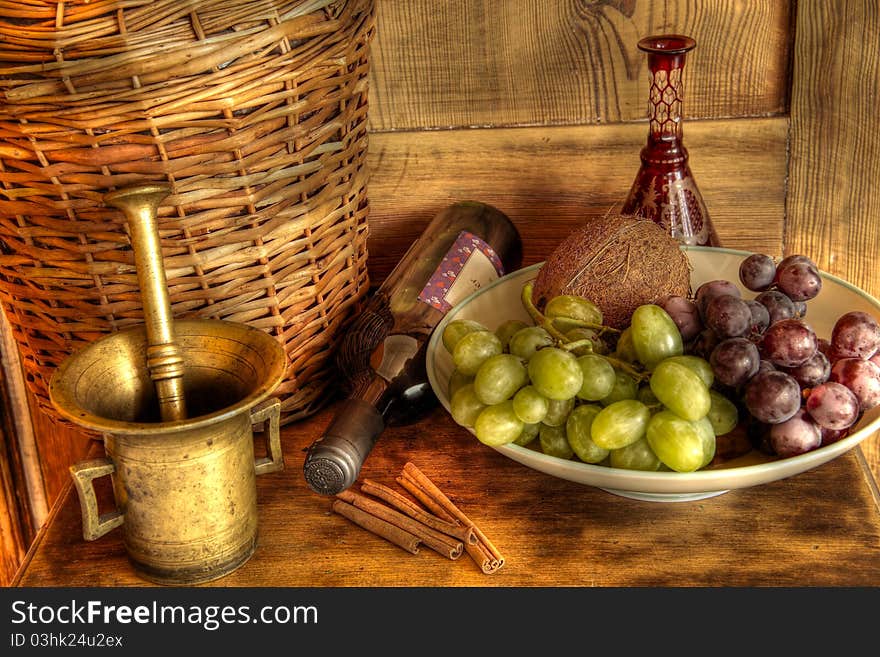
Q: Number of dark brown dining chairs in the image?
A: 0